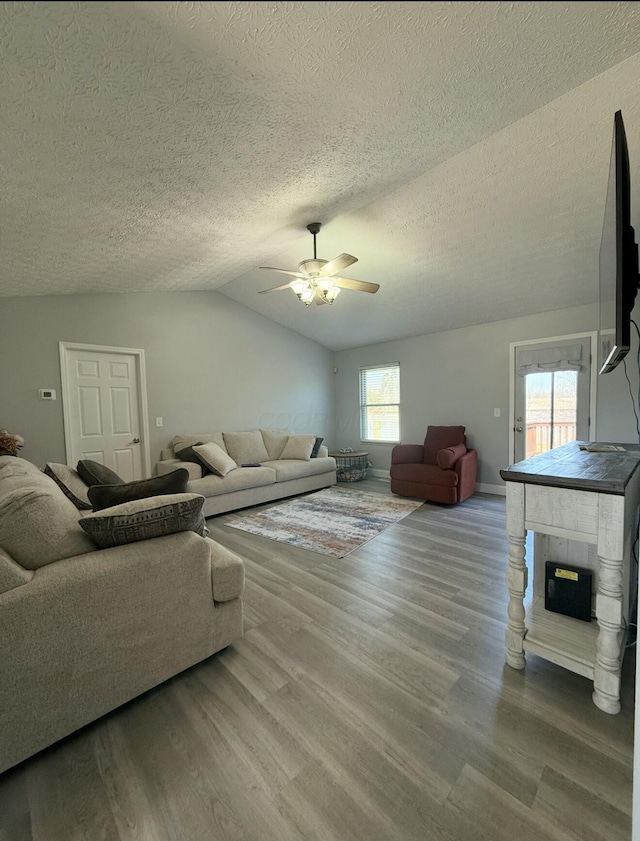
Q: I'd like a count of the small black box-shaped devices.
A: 1